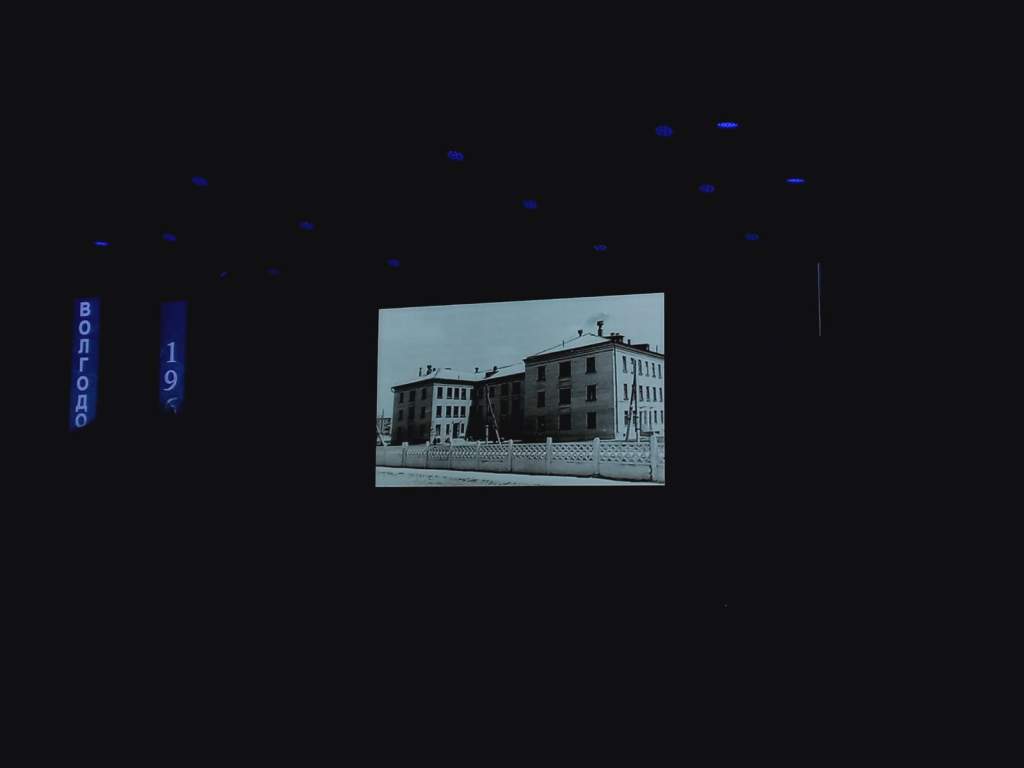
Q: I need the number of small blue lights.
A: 15